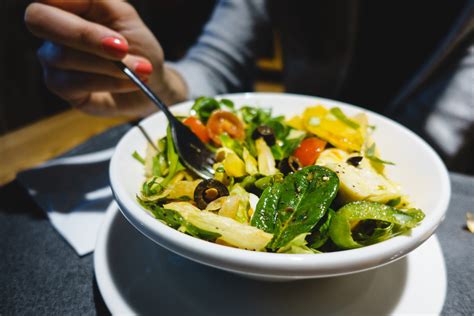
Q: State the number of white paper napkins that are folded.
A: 1